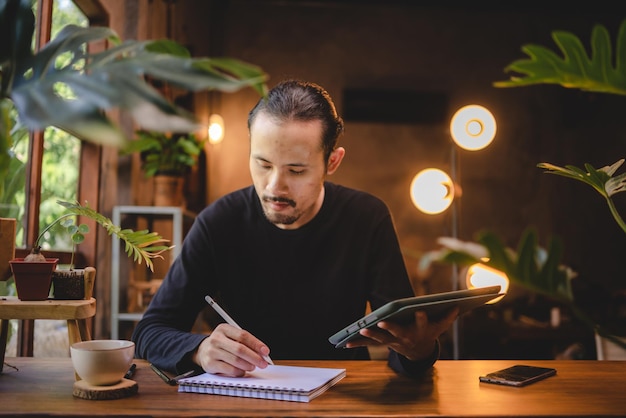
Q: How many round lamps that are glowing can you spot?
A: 3